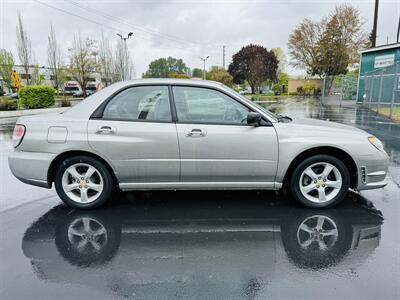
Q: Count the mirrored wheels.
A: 2